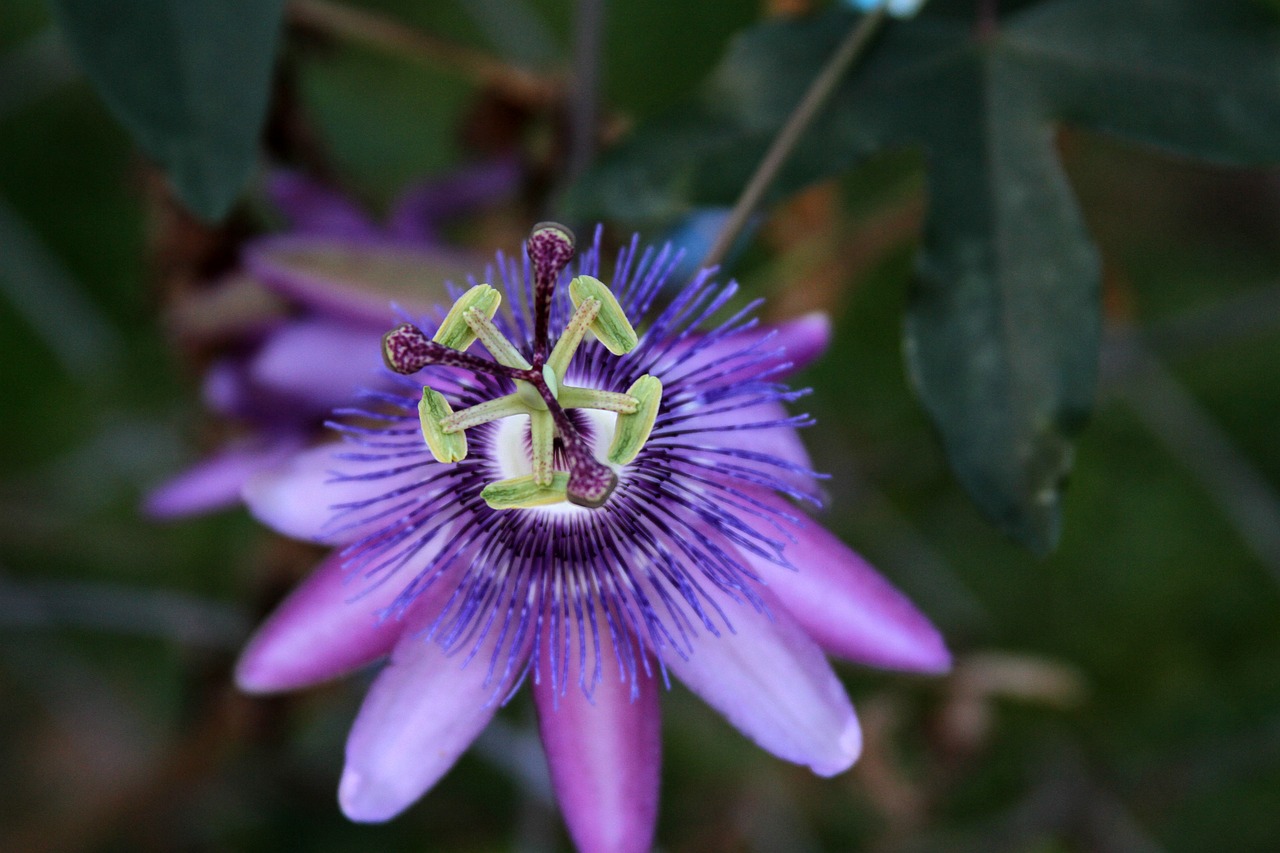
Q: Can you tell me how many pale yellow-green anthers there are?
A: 5